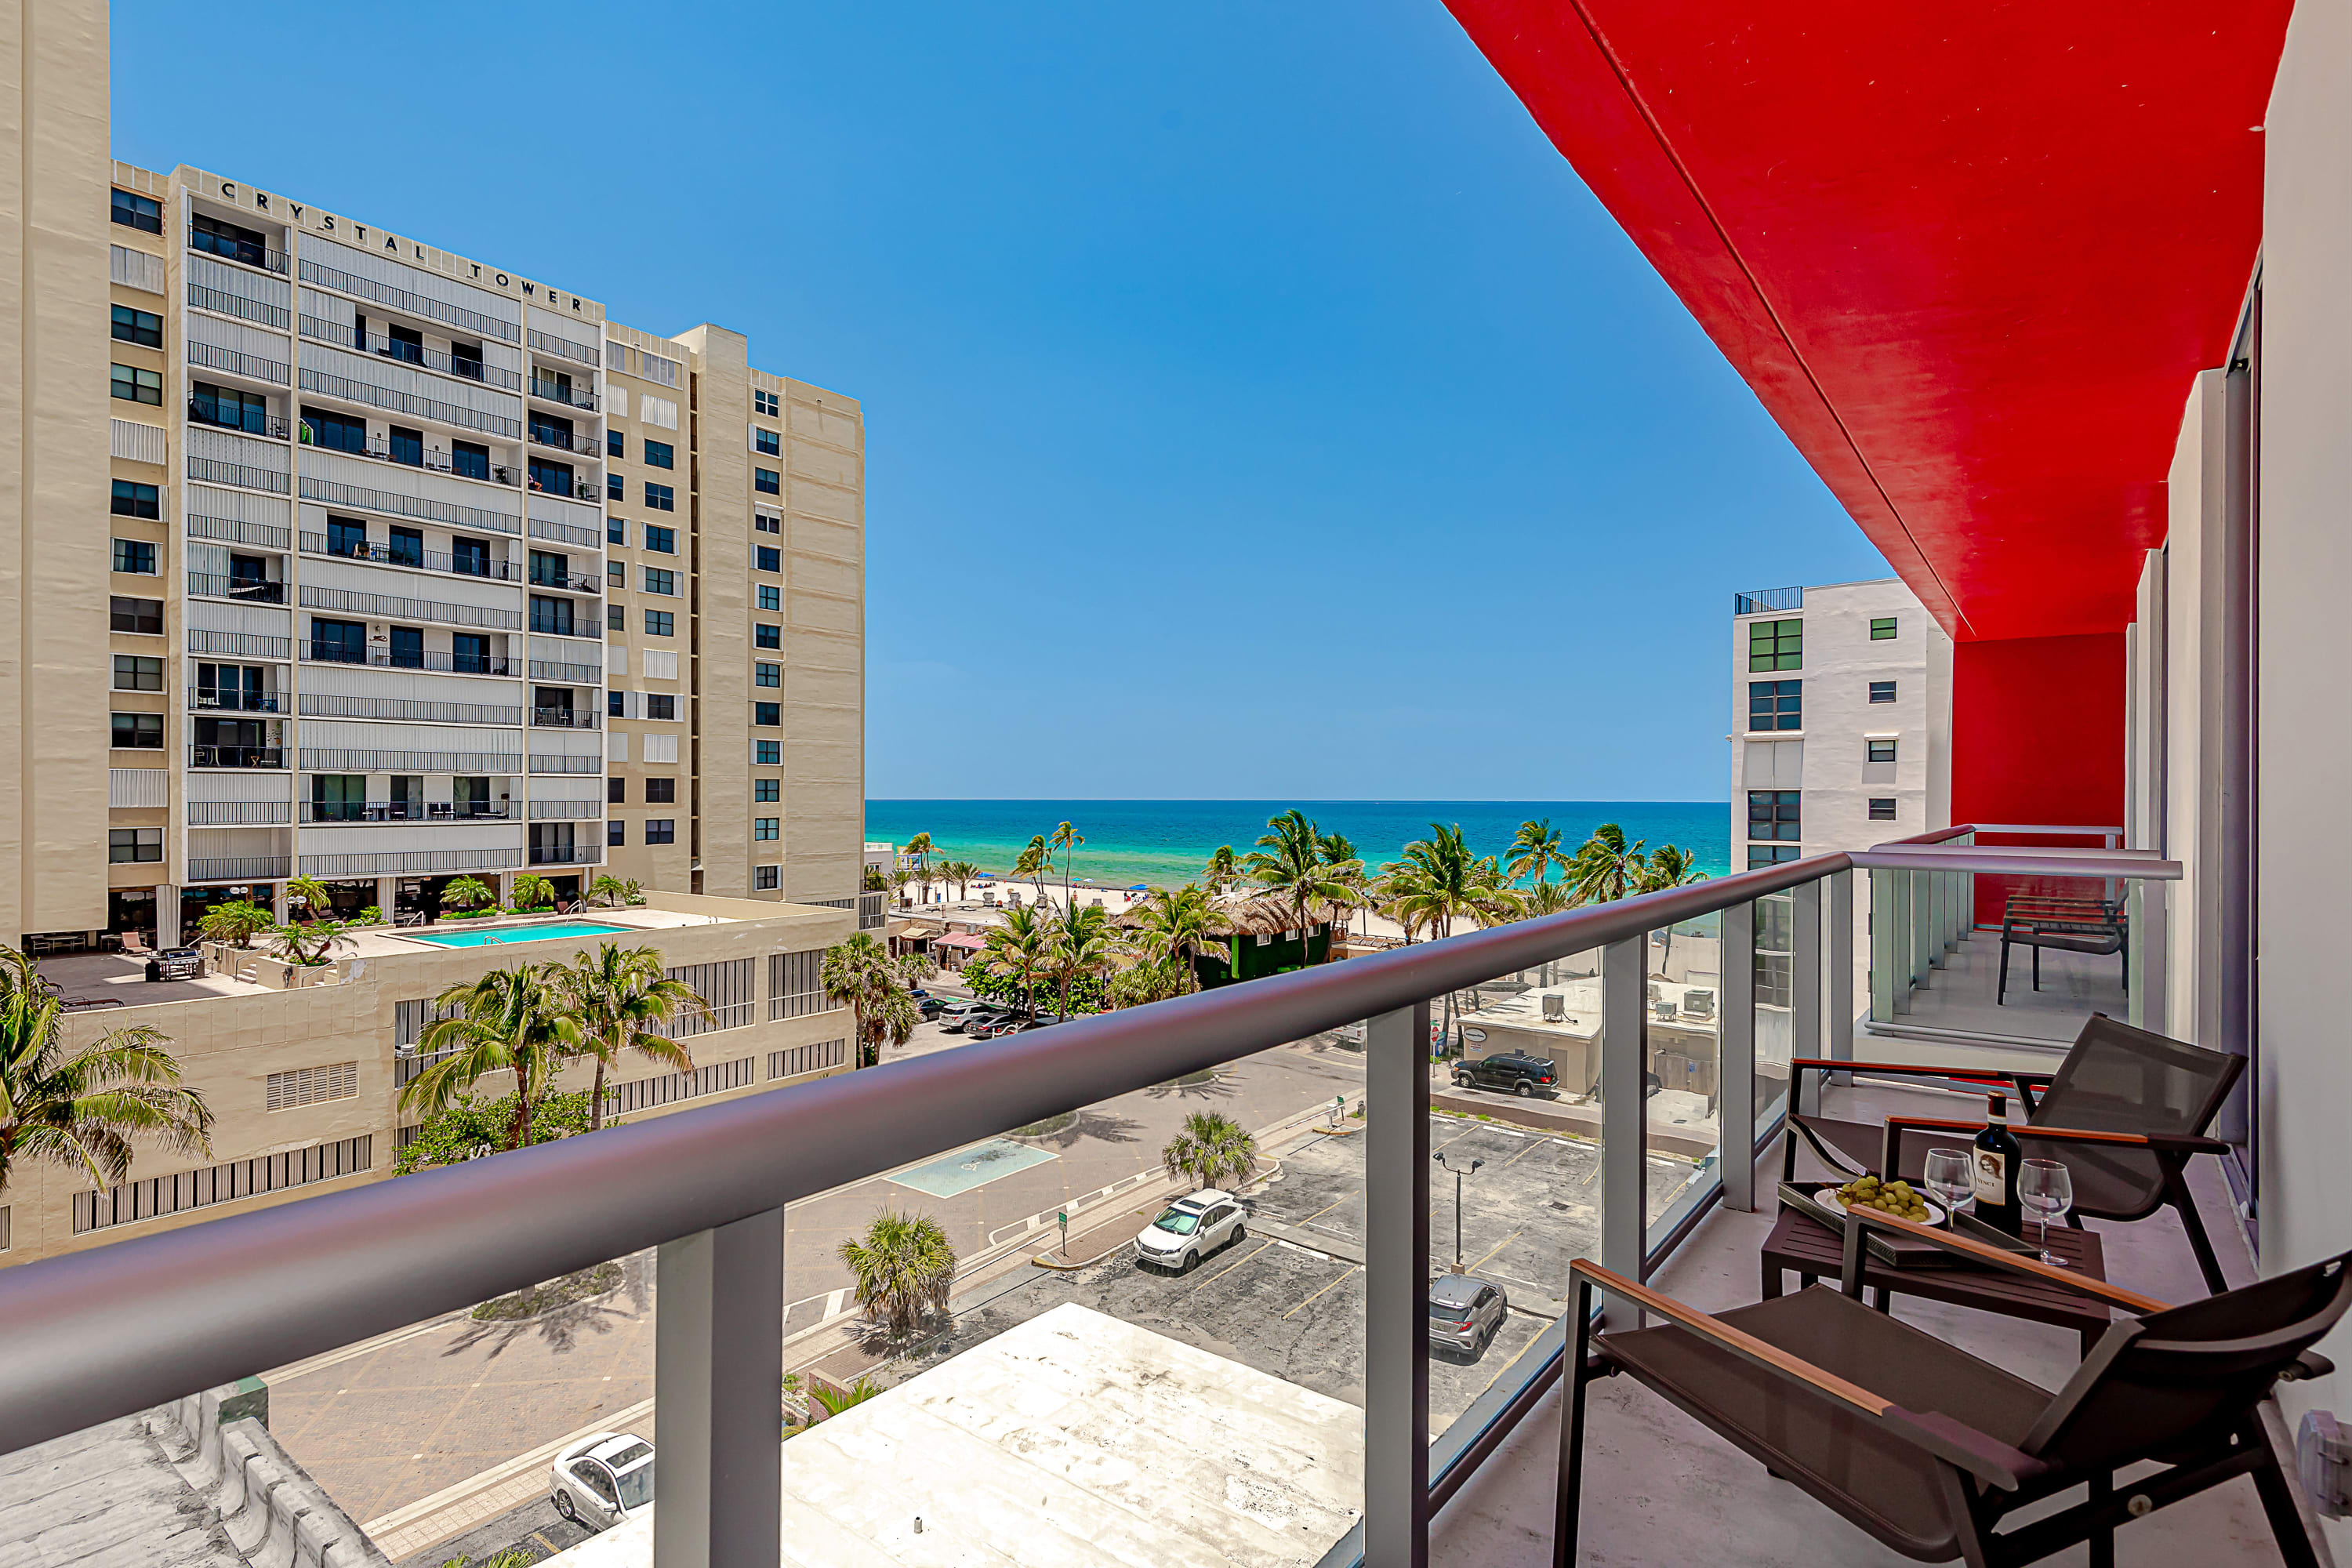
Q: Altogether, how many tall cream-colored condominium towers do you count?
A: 1